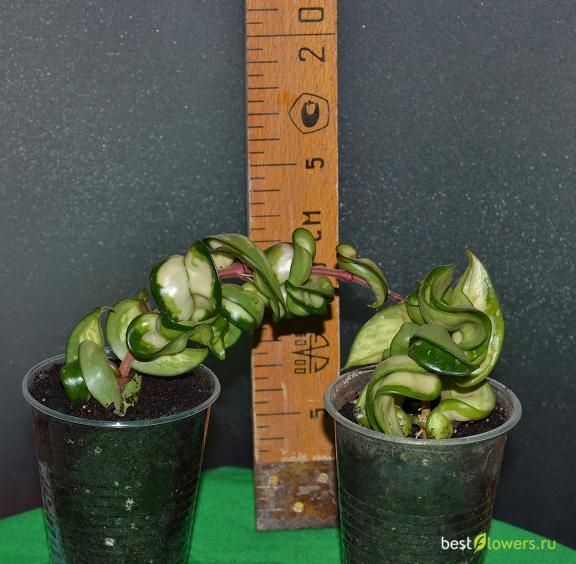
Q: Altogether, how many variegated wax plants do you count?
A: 2